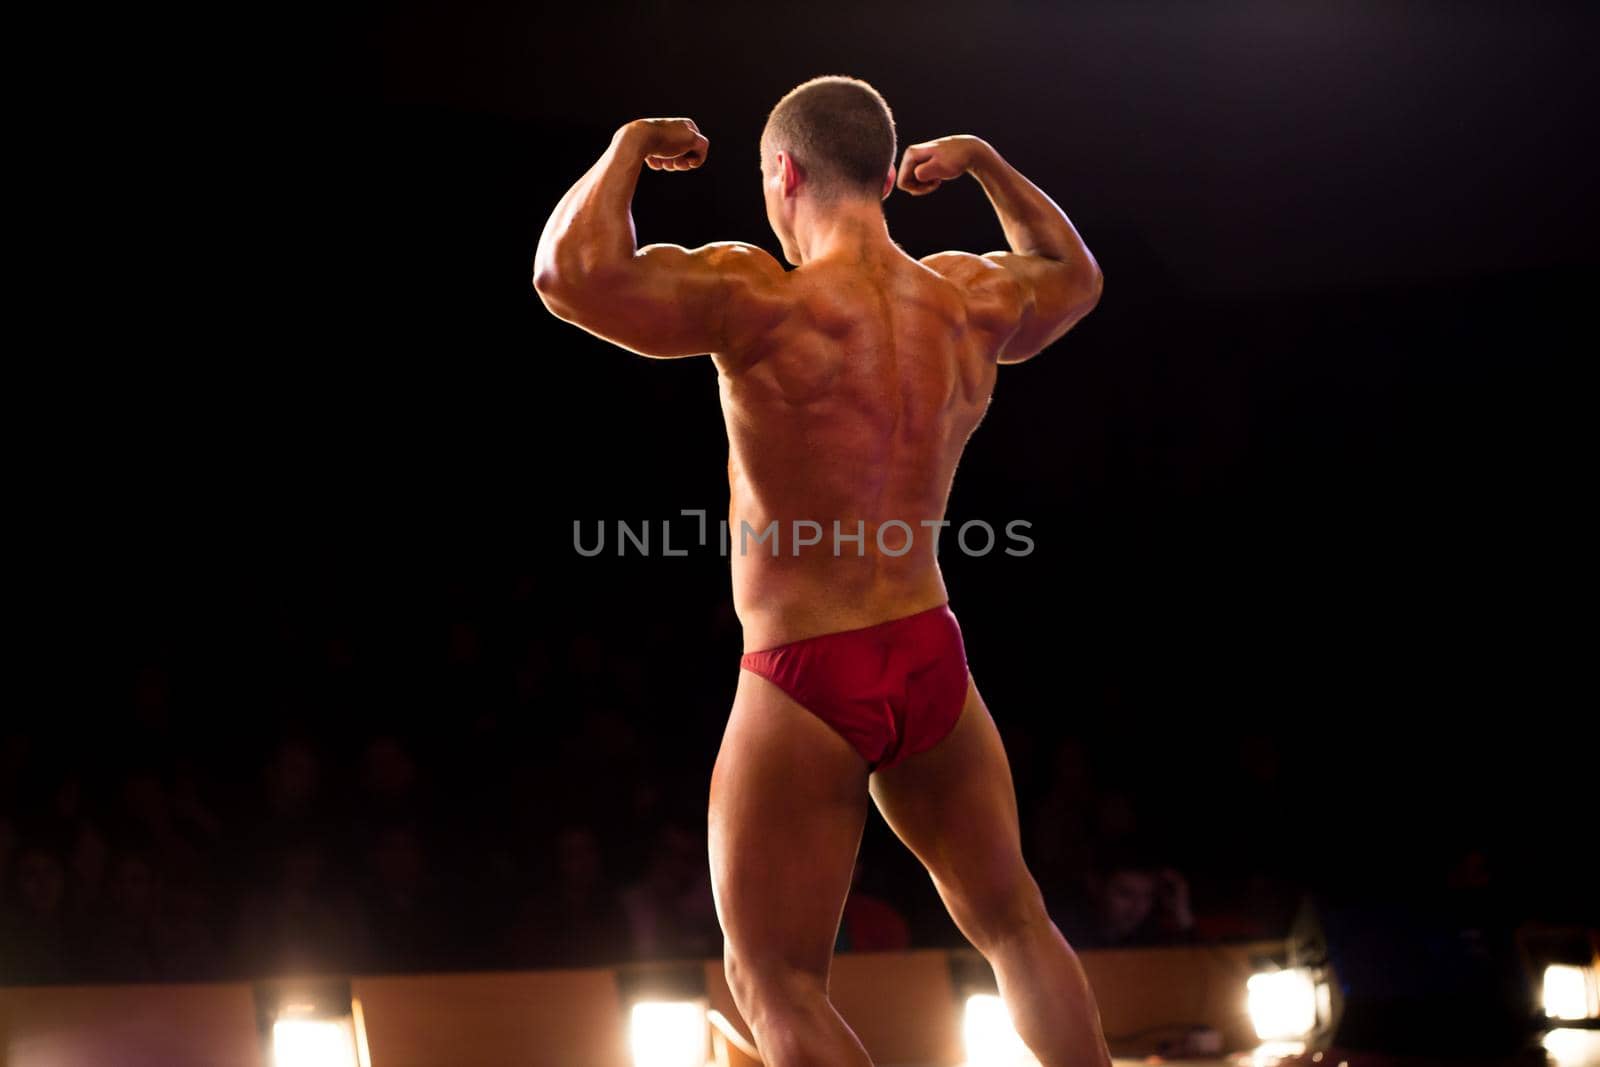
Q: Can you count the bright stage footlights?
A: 5